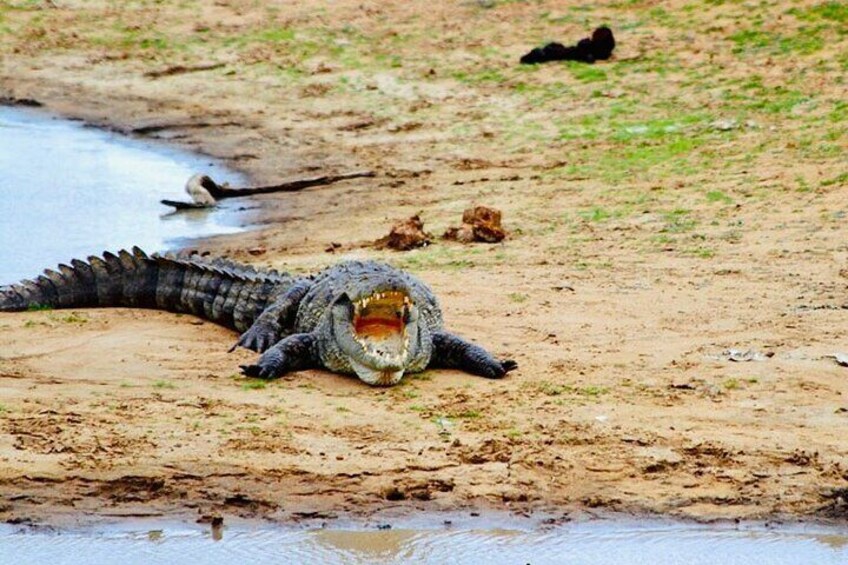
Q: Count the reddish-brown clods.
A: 2